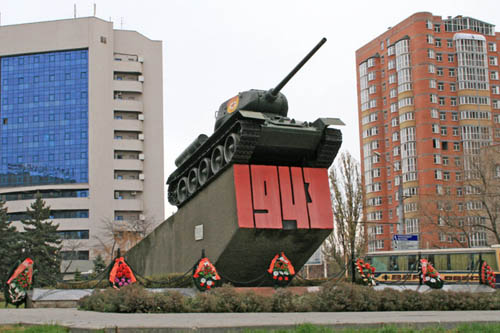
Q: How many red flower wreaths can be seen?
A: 7